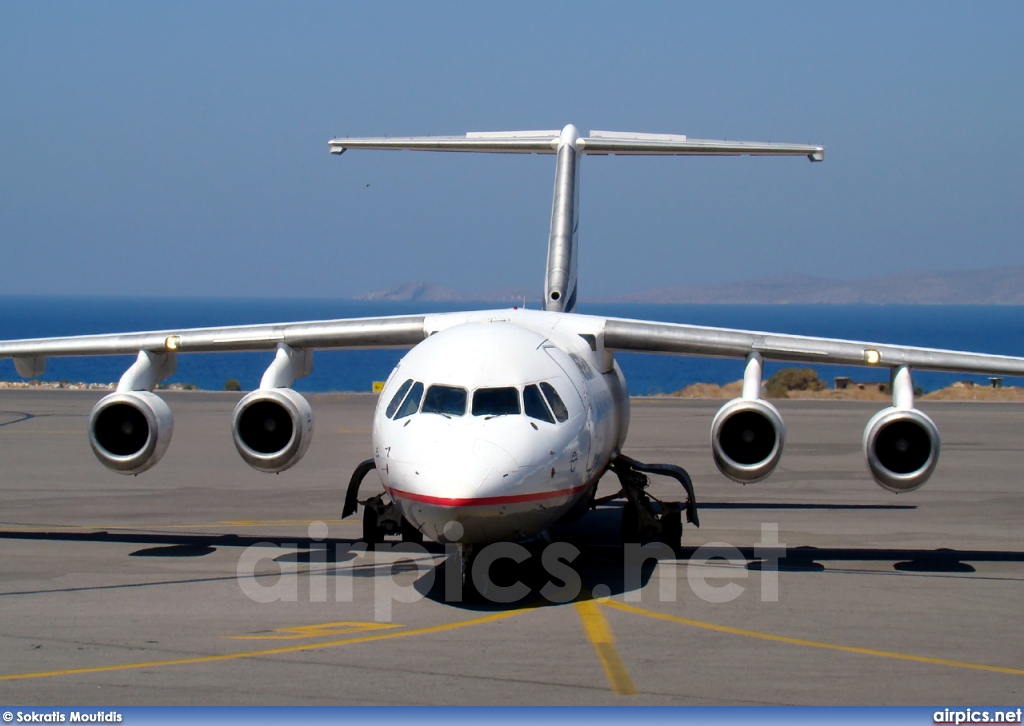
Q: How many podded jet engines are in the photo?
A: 4